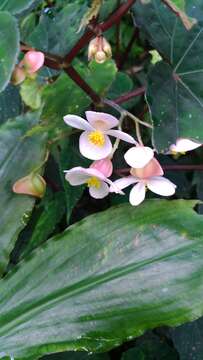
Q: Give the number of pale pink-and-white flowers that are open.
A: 3